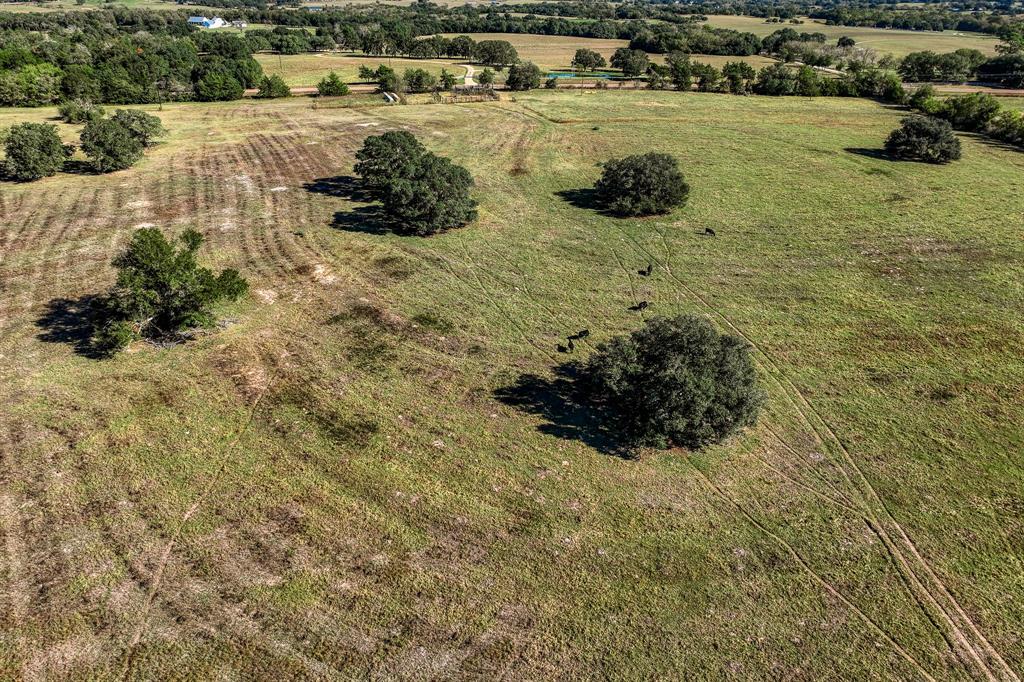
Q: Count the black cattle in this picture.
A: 5